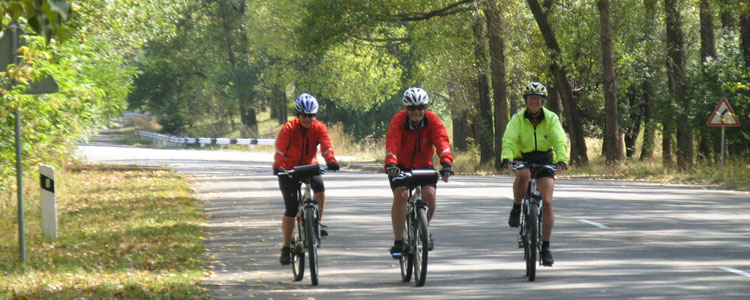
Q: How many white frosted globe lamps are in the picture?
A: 0